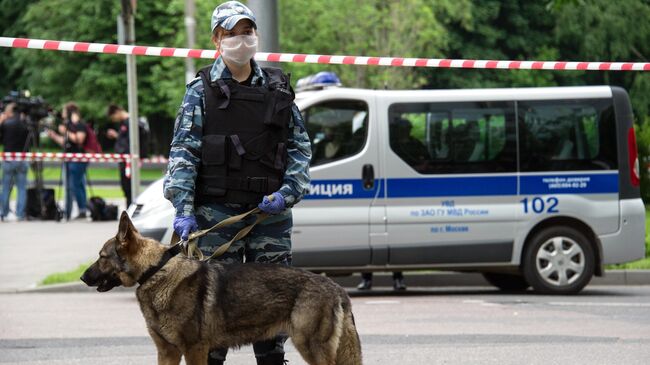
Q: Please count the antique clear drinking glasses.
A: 0